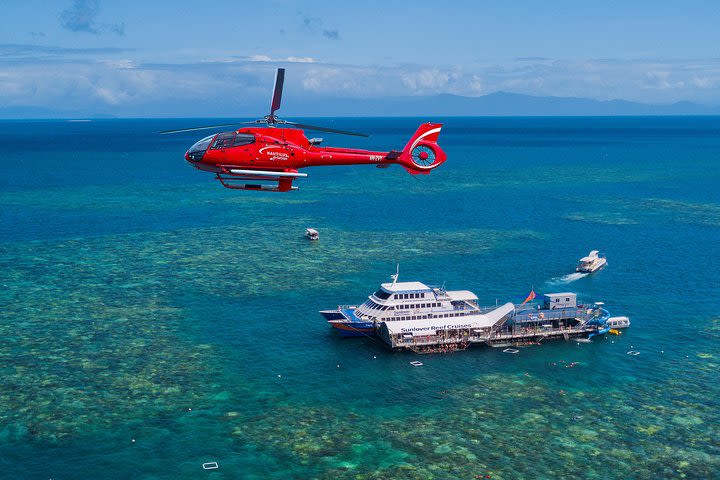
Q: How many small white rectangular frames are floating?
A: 4